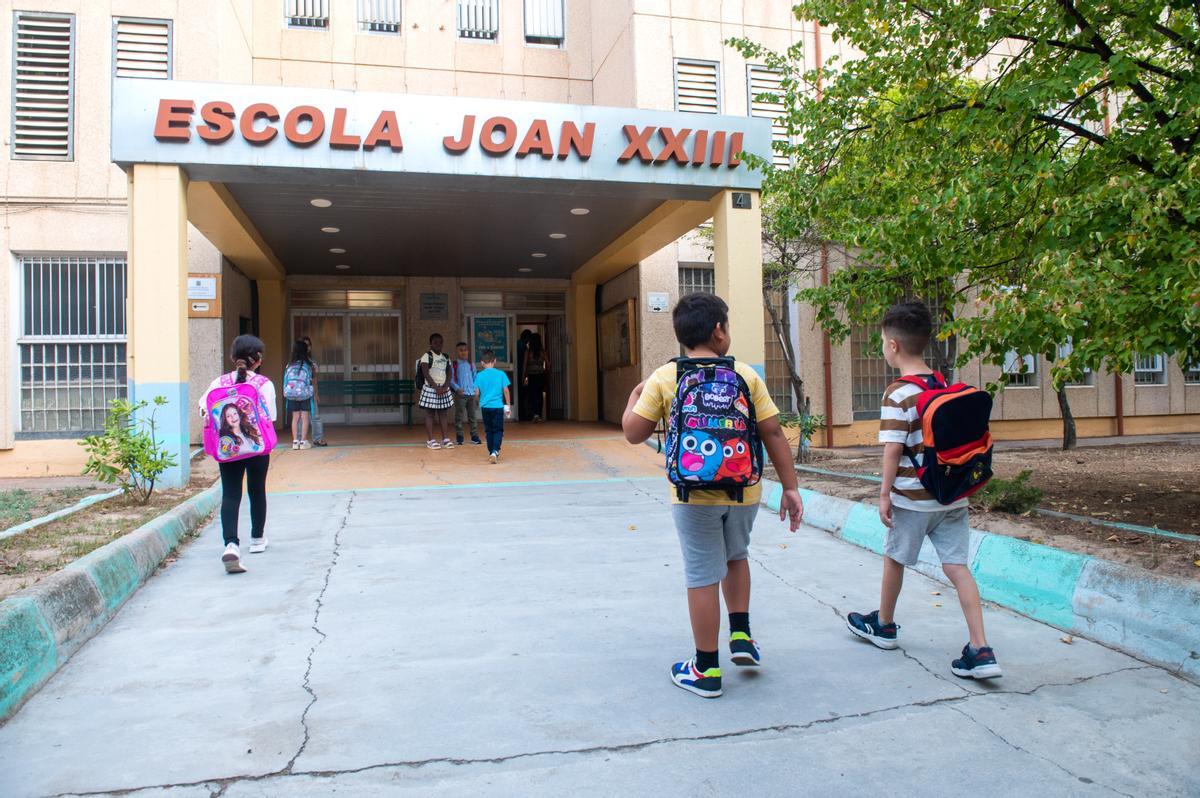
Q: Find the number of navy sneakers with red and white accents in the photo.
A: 2